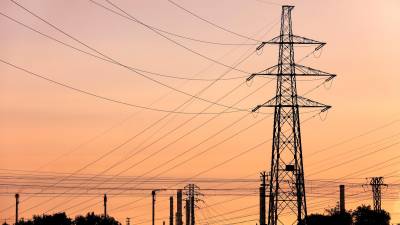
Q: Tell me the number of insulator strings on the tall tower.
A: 6